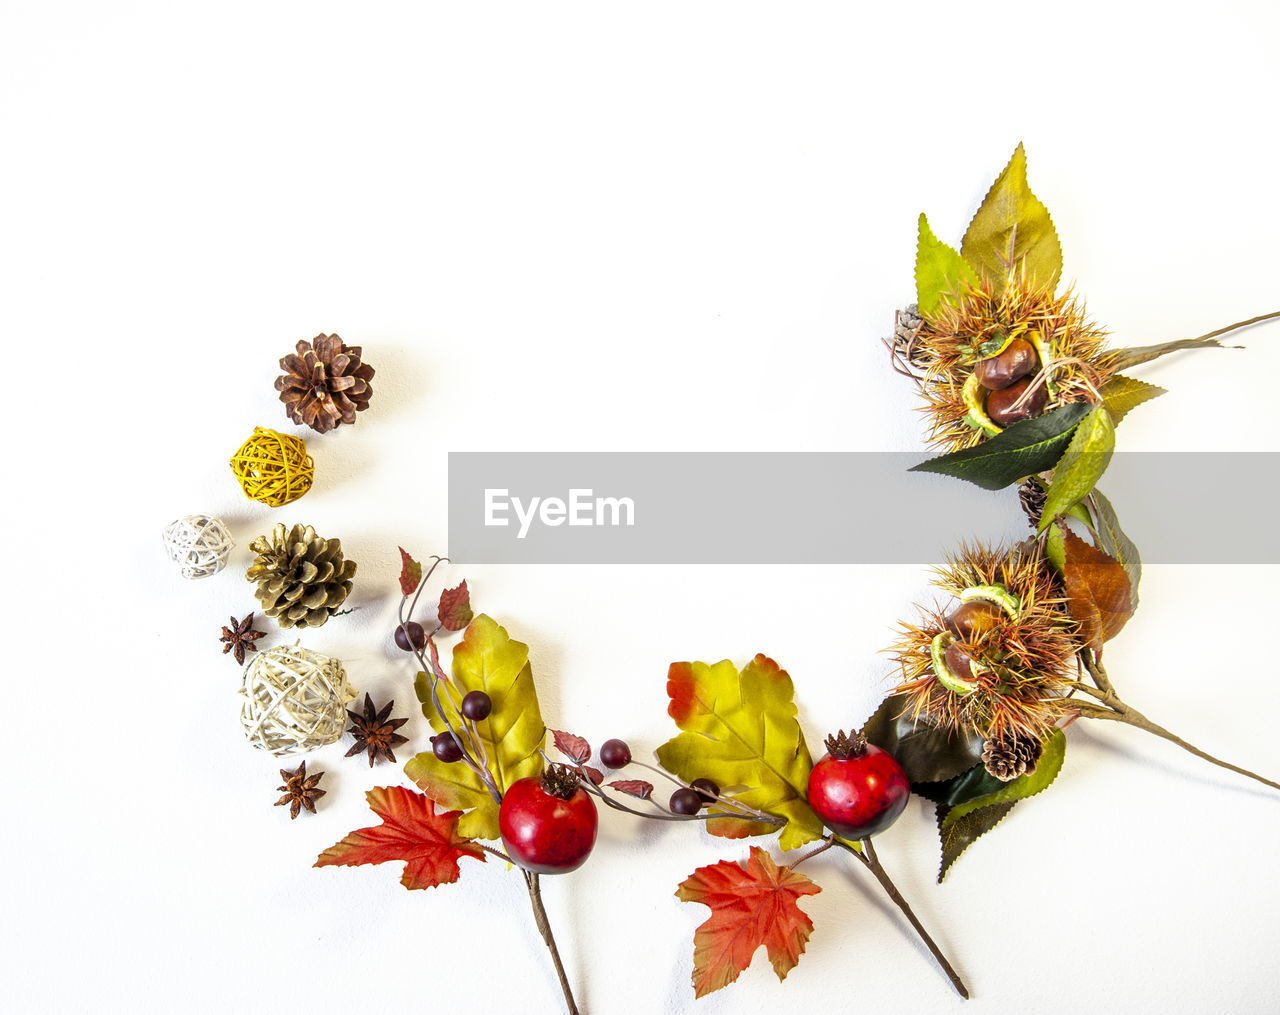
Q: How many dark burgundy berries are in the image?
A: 6